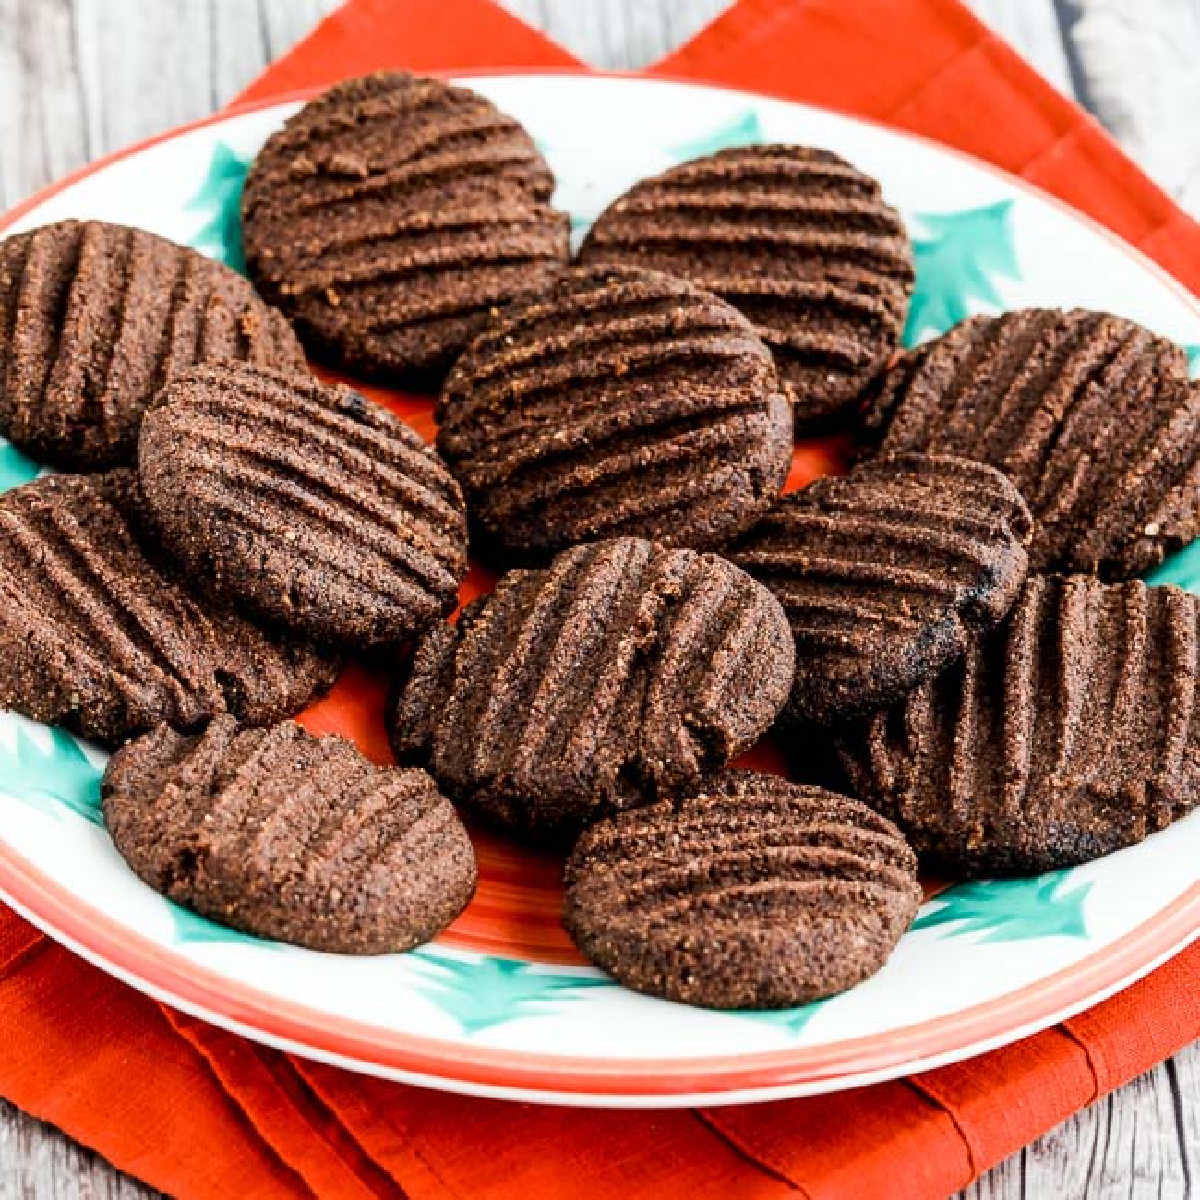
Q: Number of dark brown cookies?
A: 12